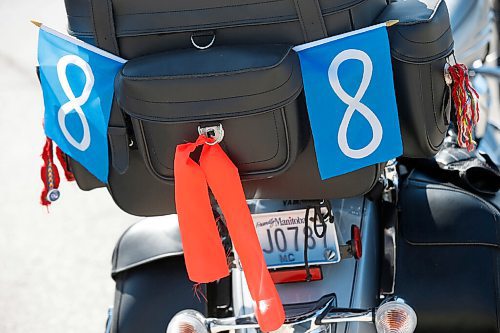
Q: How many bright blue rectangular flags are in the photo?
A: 2